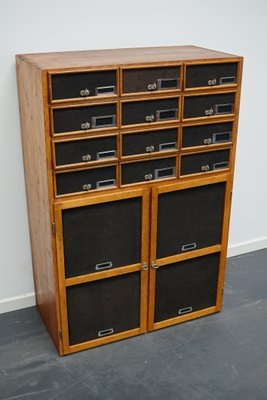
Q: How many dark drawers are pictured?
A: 12